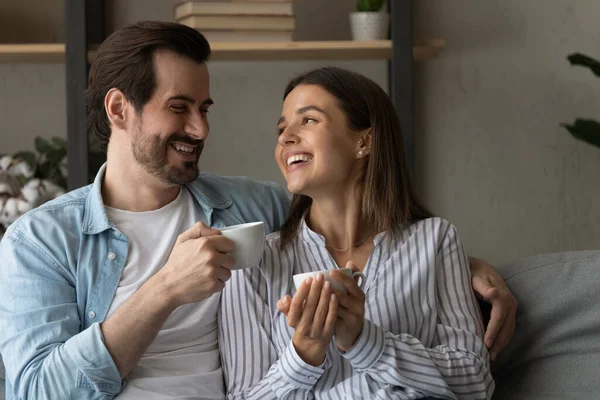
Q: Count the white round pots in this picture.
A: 1